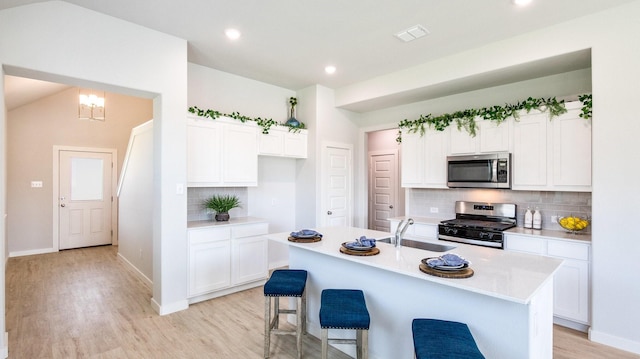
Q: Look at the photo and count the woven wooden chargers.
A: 3